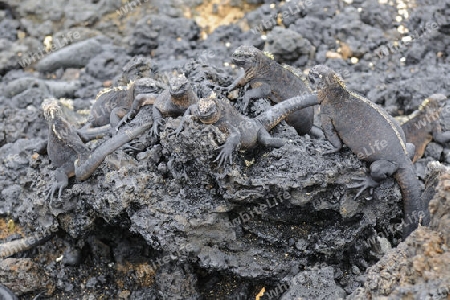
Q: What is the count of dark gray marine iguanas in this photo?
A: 7